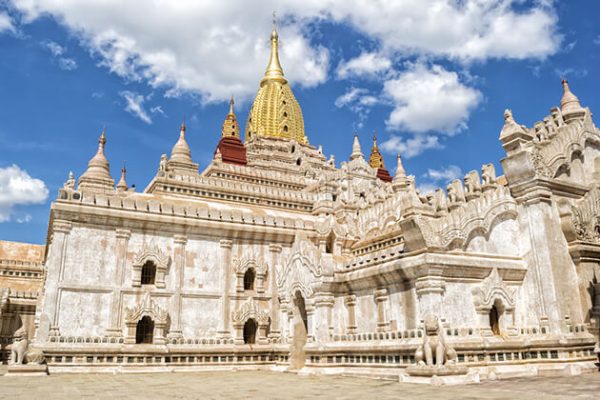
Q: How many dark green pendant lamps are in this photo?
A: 0